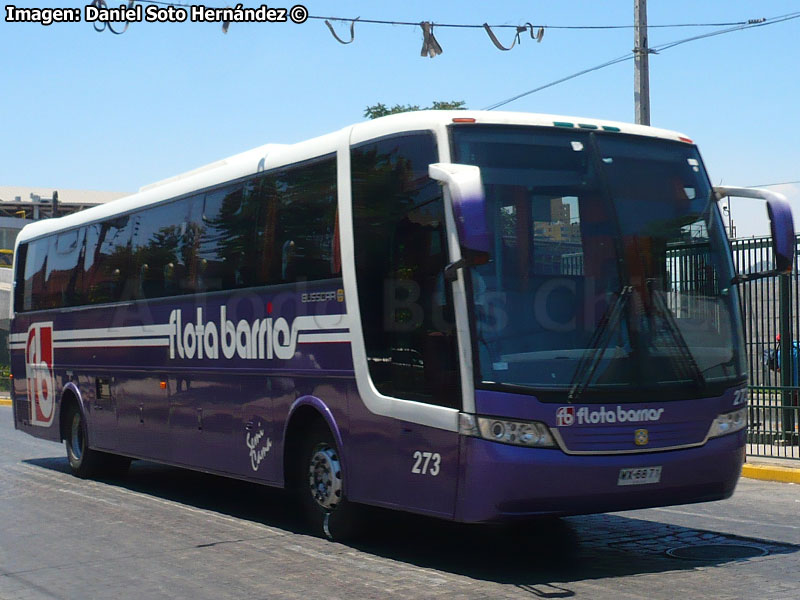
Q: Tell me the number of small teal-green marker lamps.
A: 3